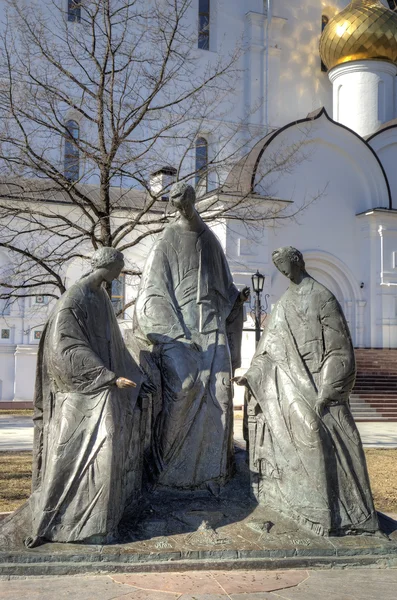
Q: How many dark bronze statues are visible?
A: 3